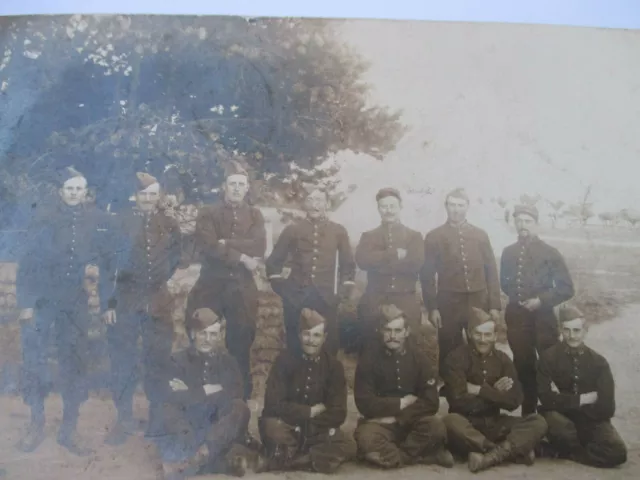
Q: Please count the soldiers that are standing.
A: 7